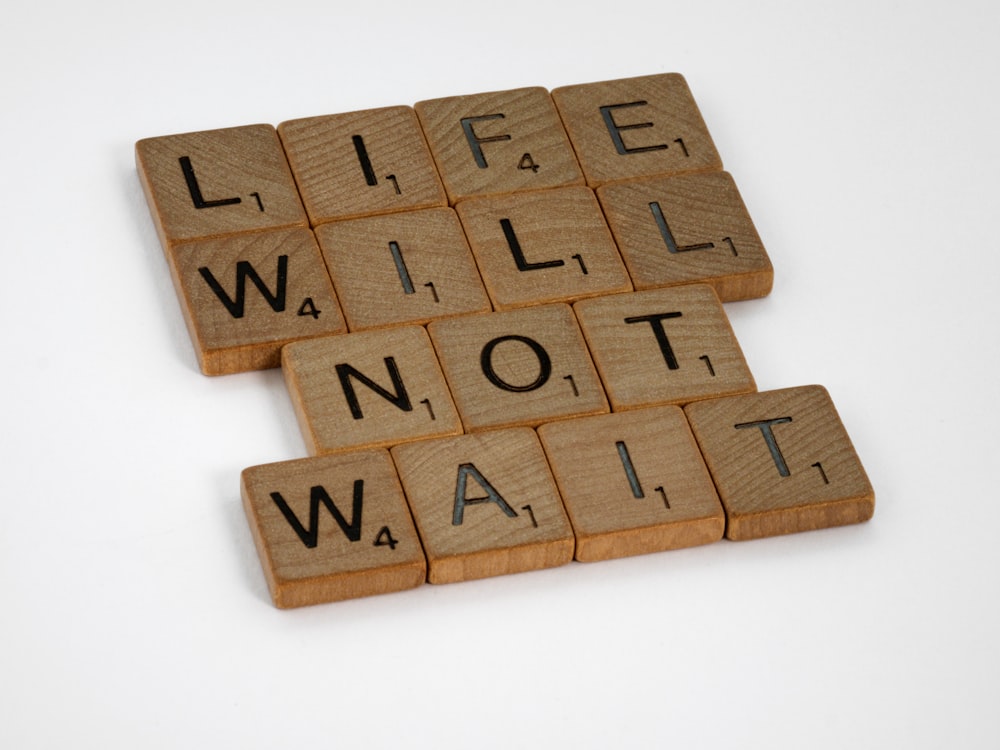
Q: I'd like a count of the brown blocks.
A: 15